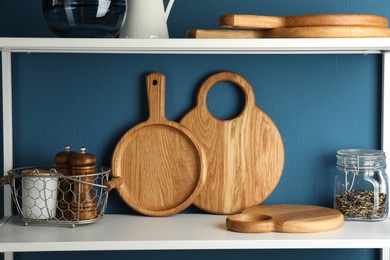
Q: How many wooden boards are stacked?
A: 2